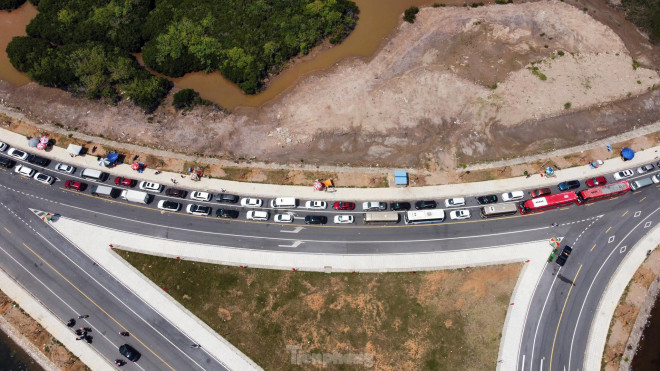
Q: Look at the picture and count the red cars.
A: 5